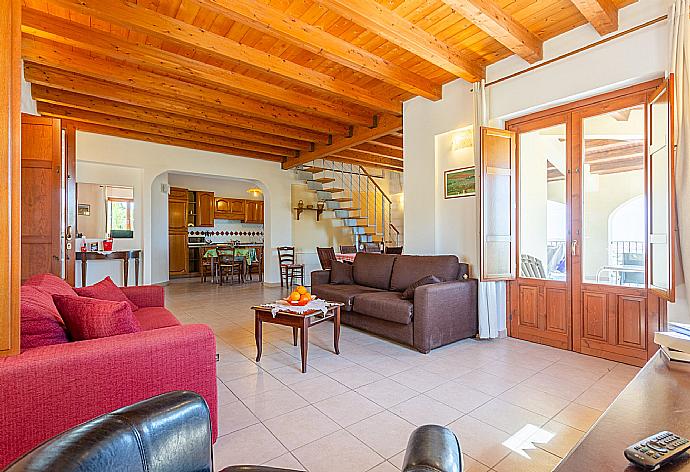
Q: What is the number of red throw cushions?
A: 2